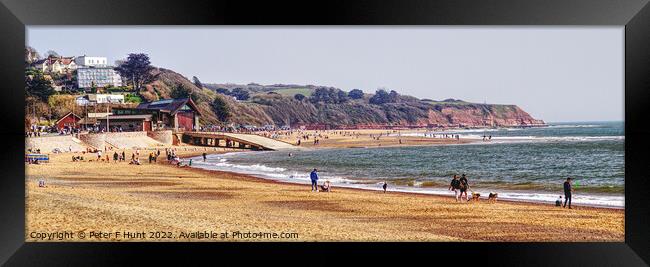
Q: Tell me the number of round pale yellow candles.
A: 0